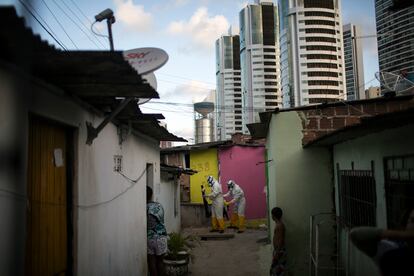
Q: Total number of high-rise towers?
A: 5